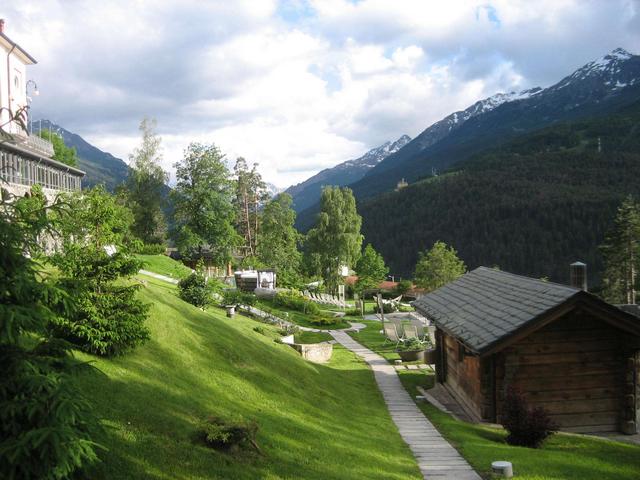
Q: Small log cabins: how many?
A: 1